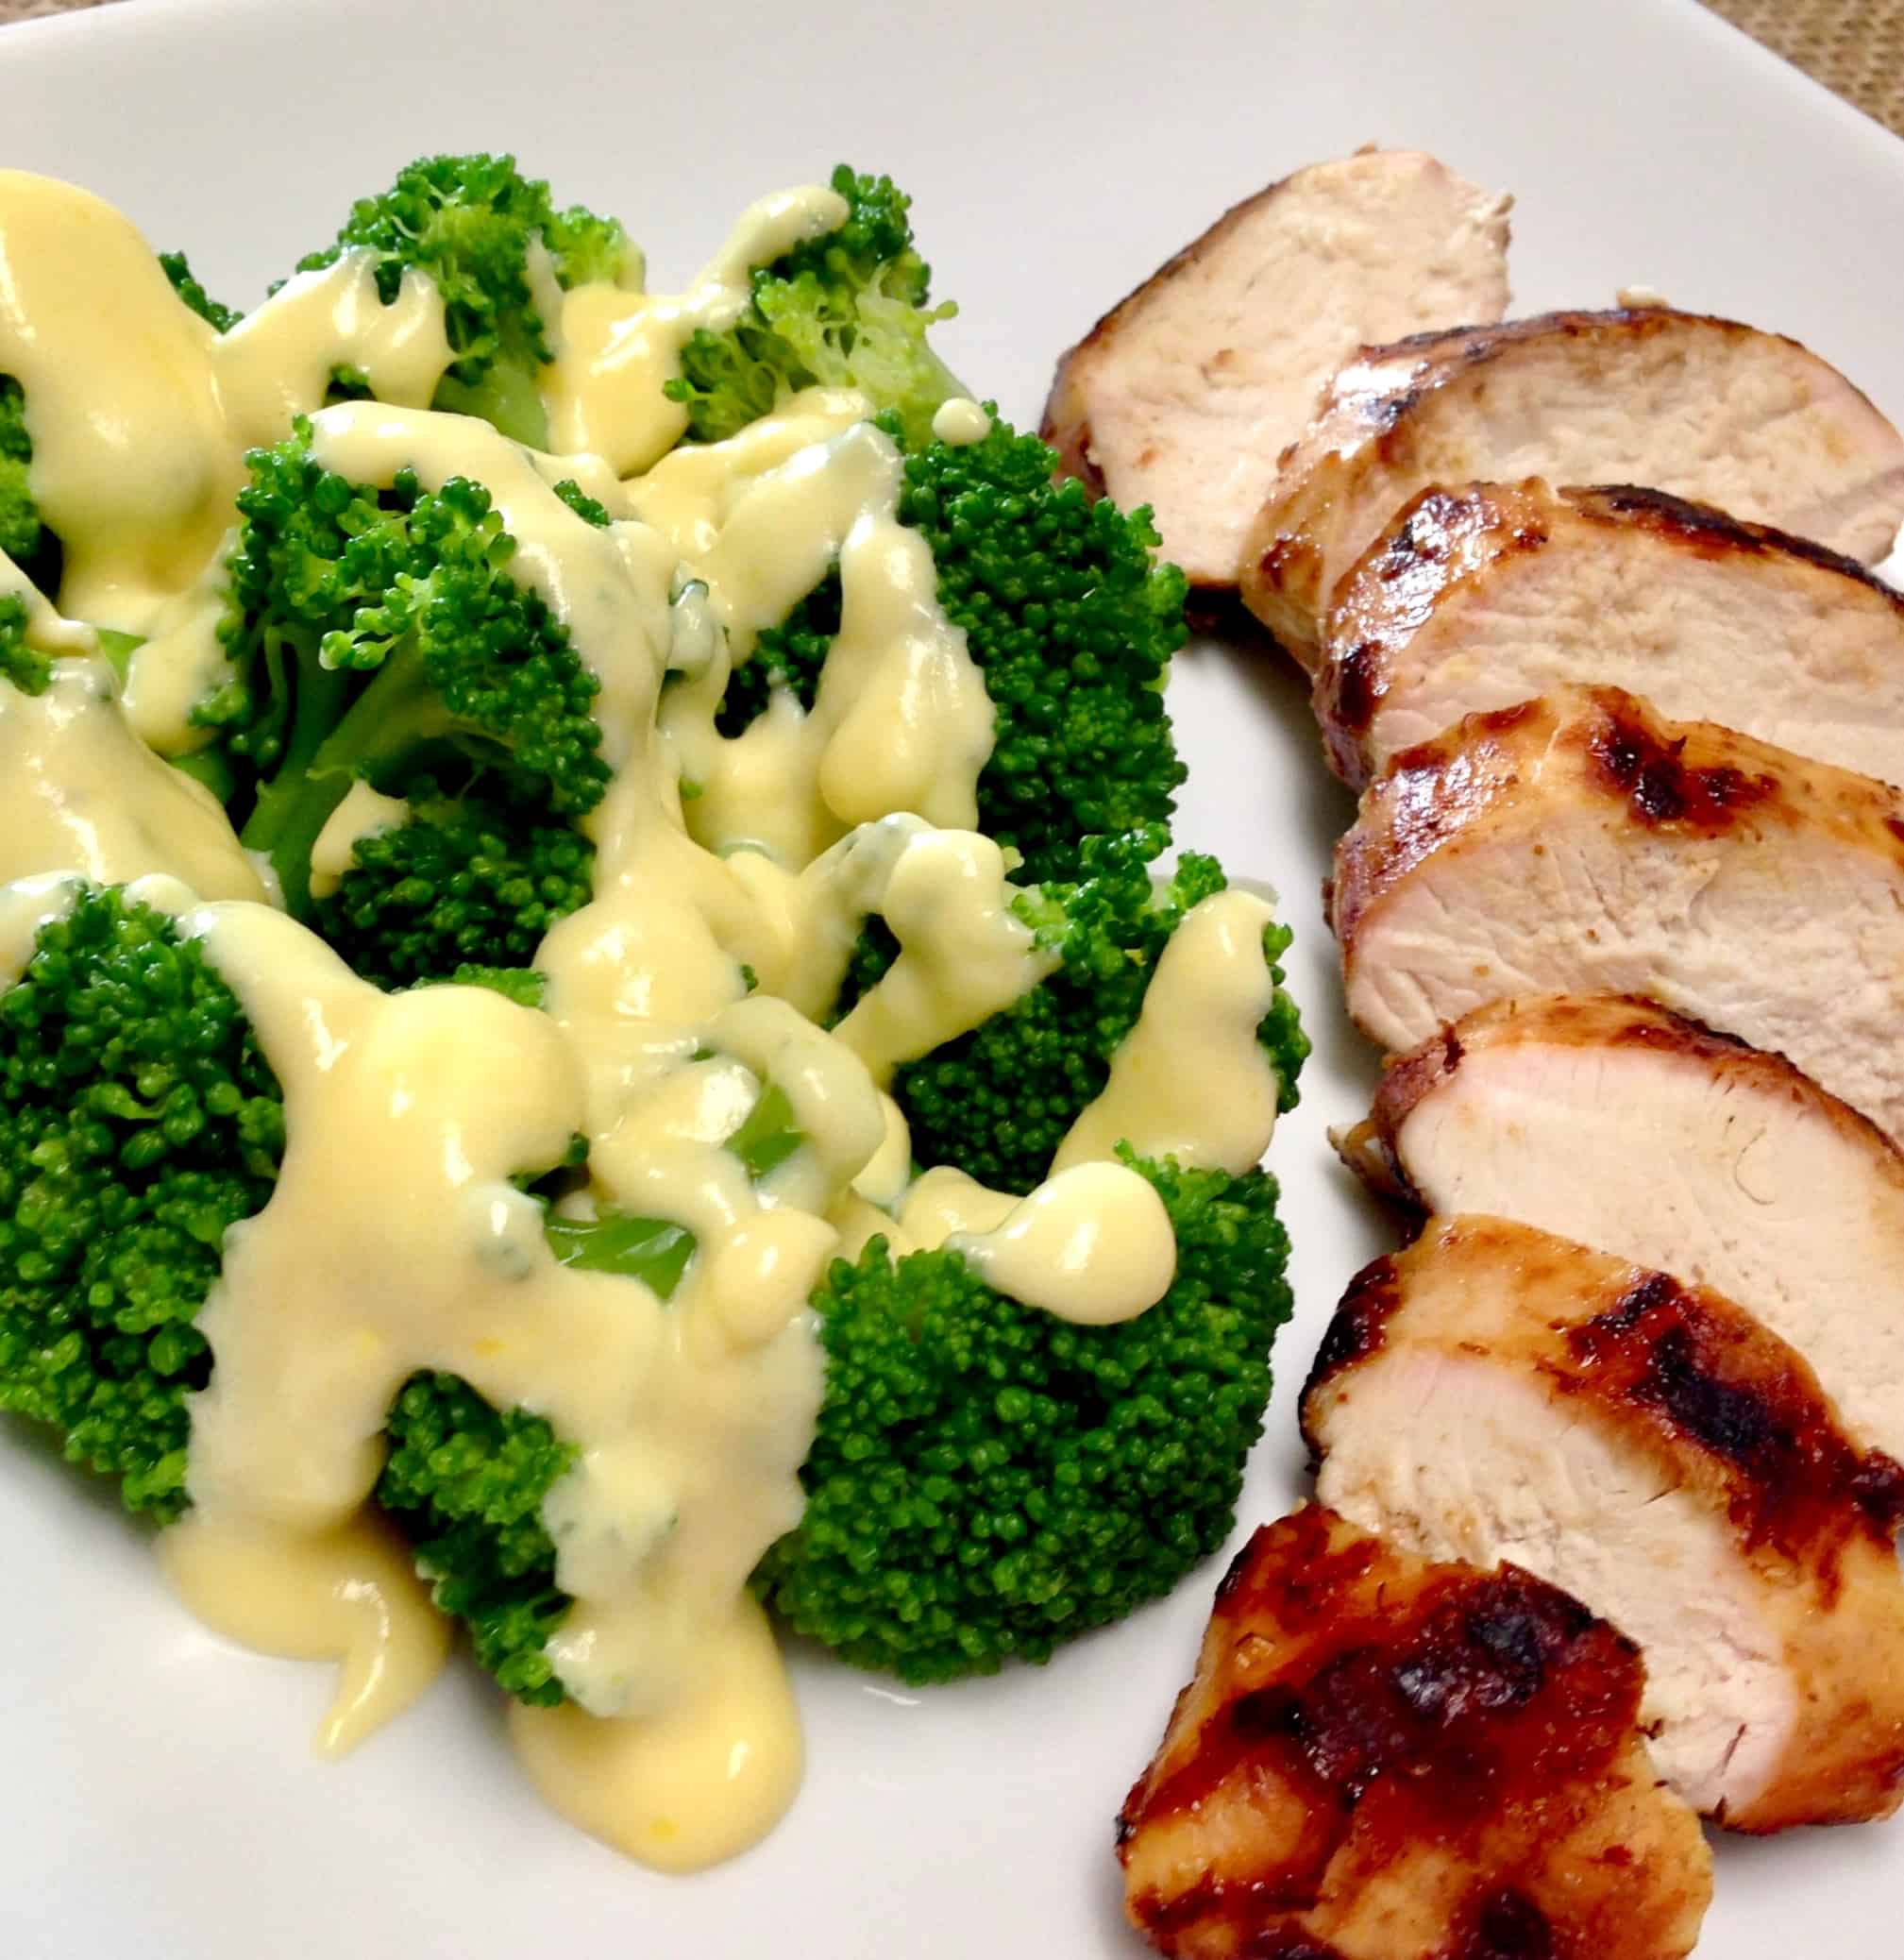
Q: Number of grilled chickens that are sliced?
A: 7